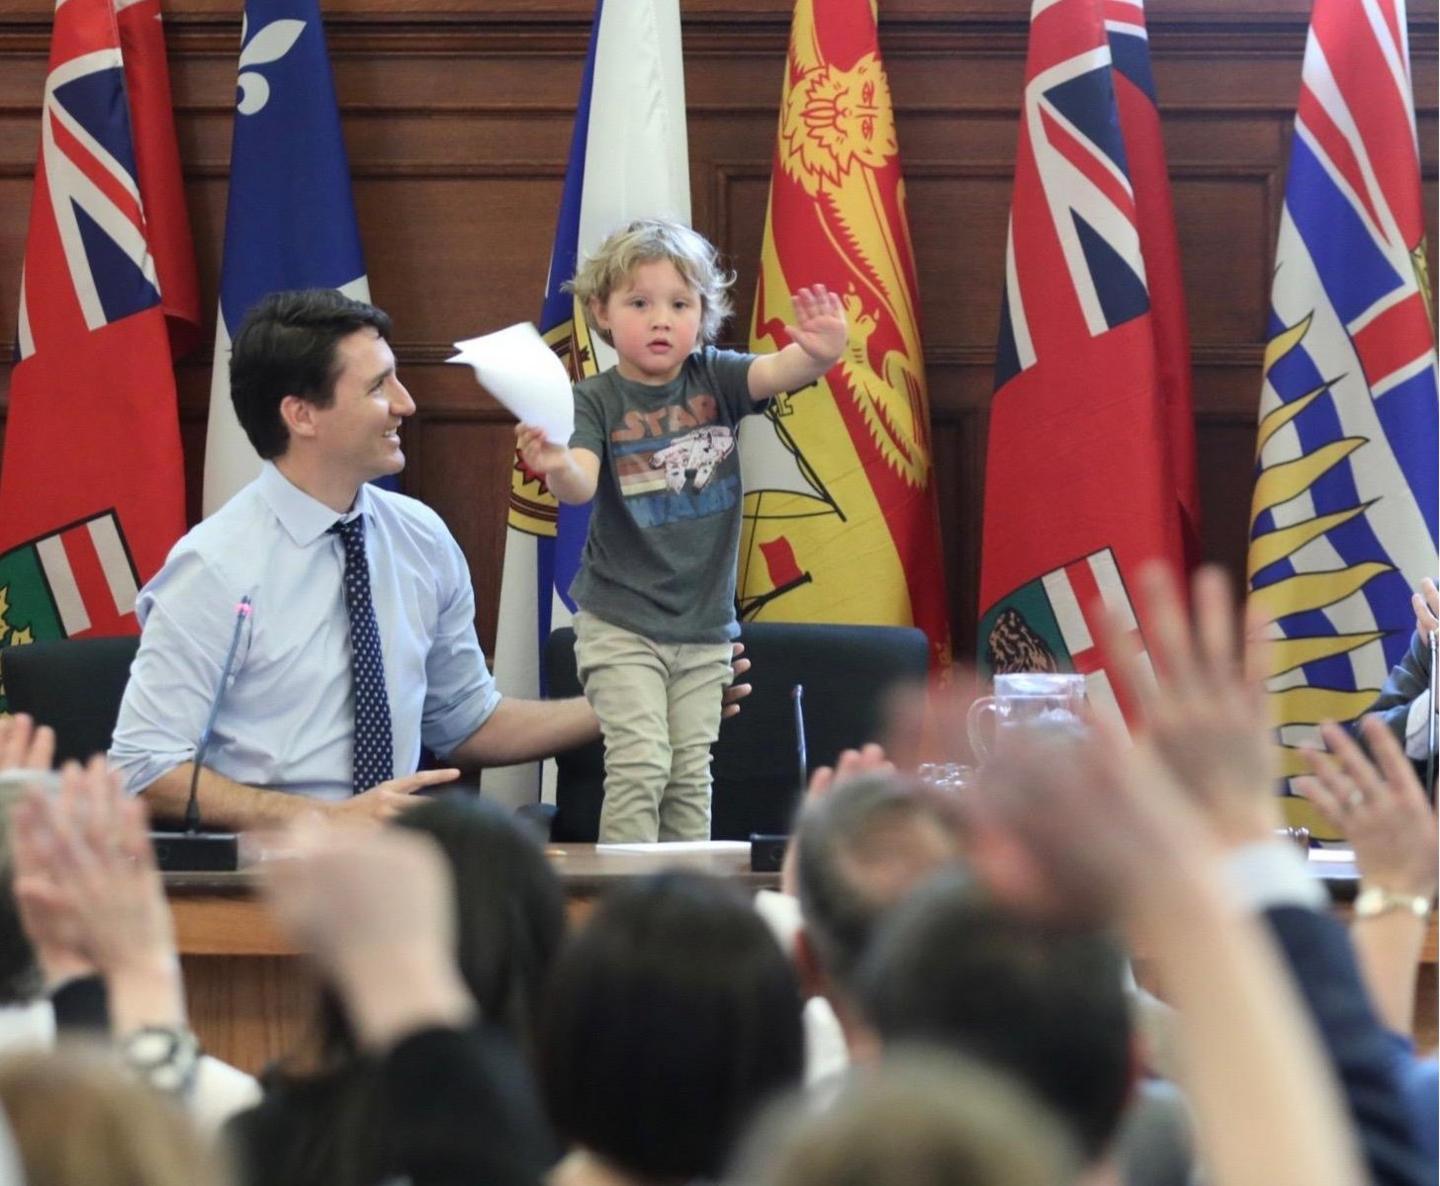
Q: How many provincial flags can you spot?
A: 6